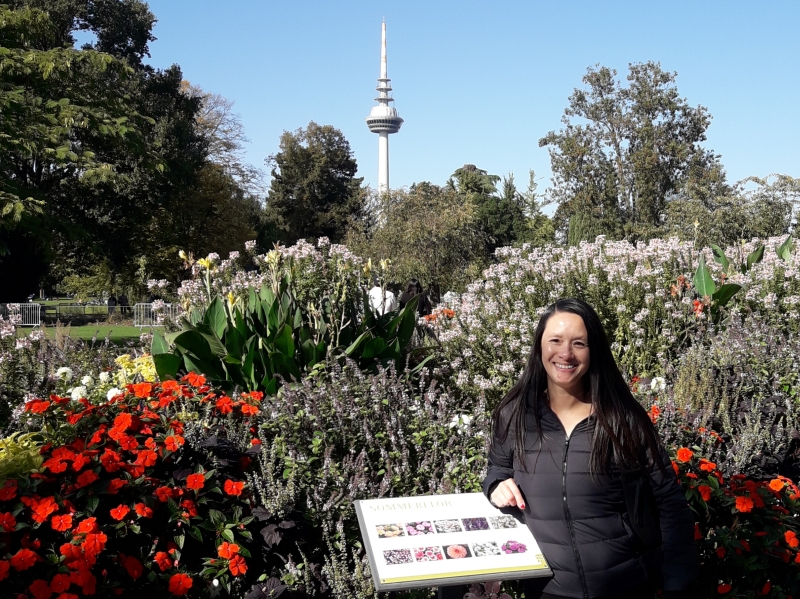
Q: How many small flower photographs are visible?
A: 10